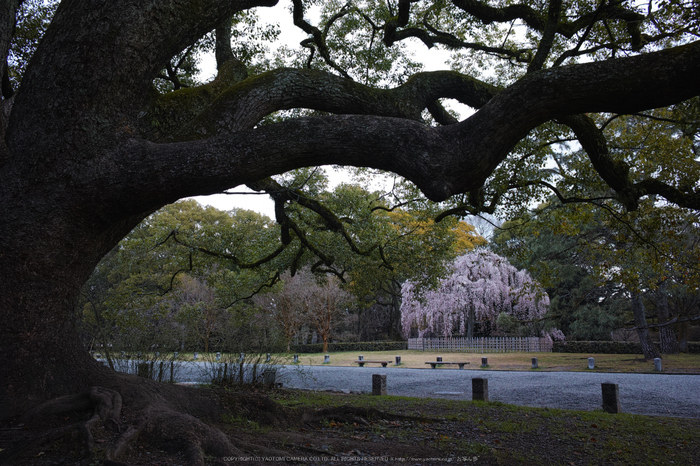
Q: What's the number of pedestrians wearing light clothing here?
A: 0